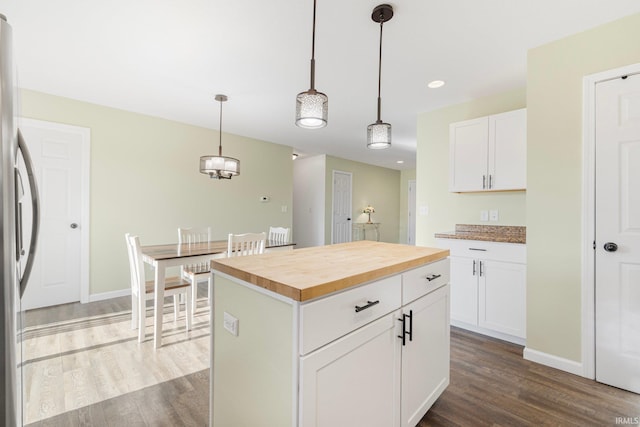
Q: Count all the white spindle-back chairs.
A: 4